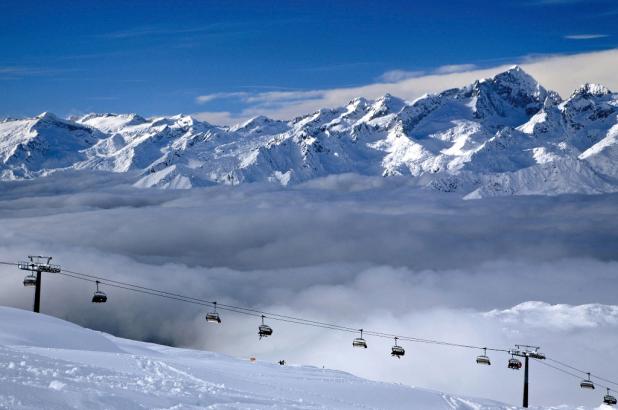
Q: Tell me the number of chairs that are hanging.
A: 10